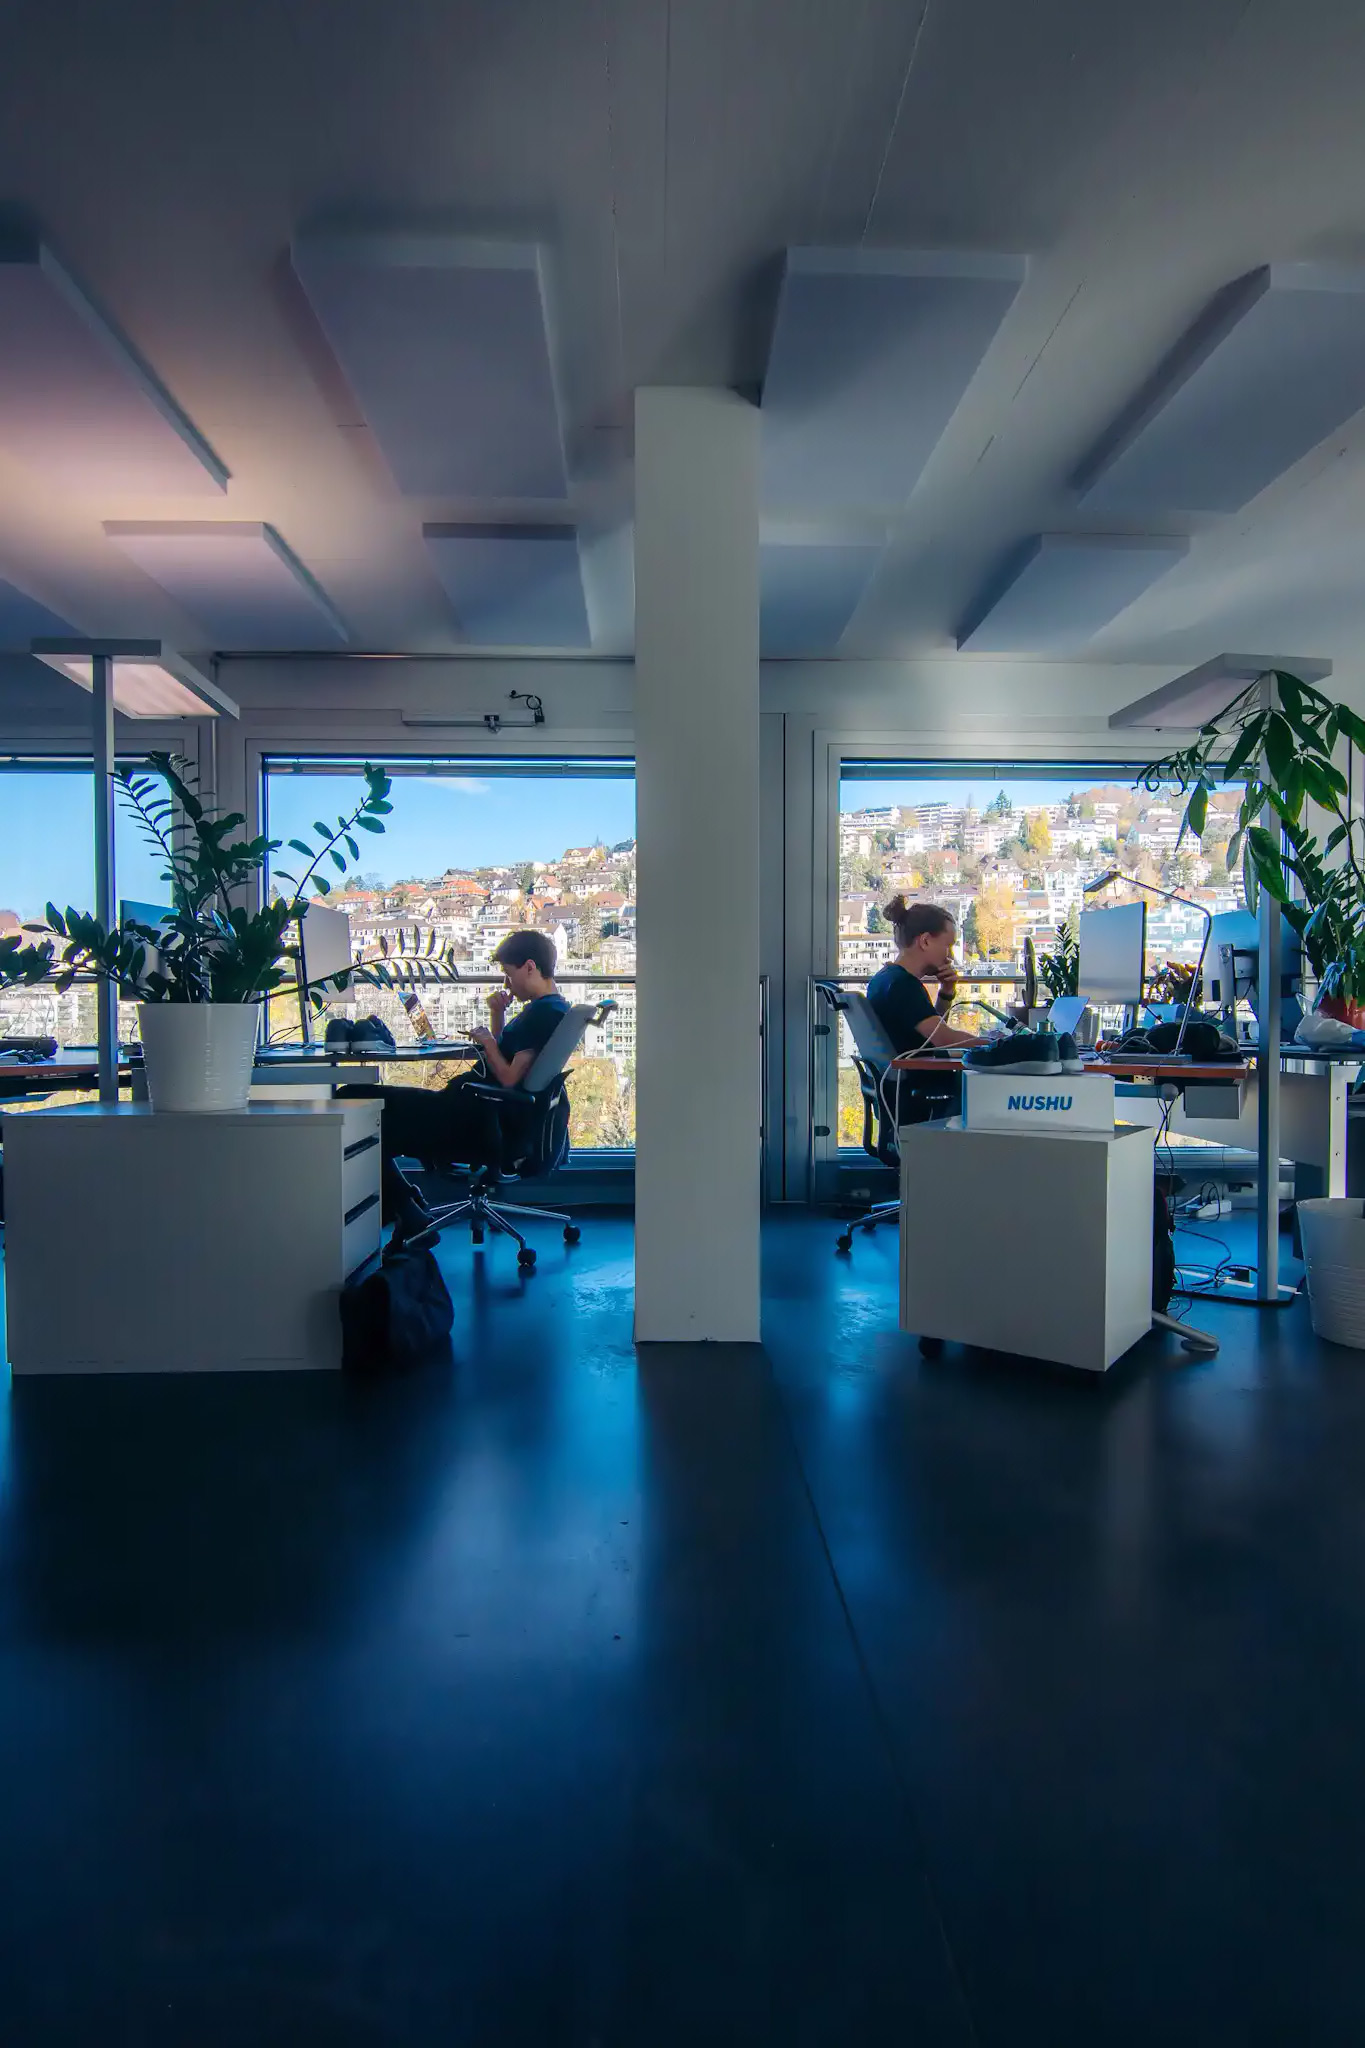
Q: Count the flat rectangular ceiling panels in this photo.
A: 9